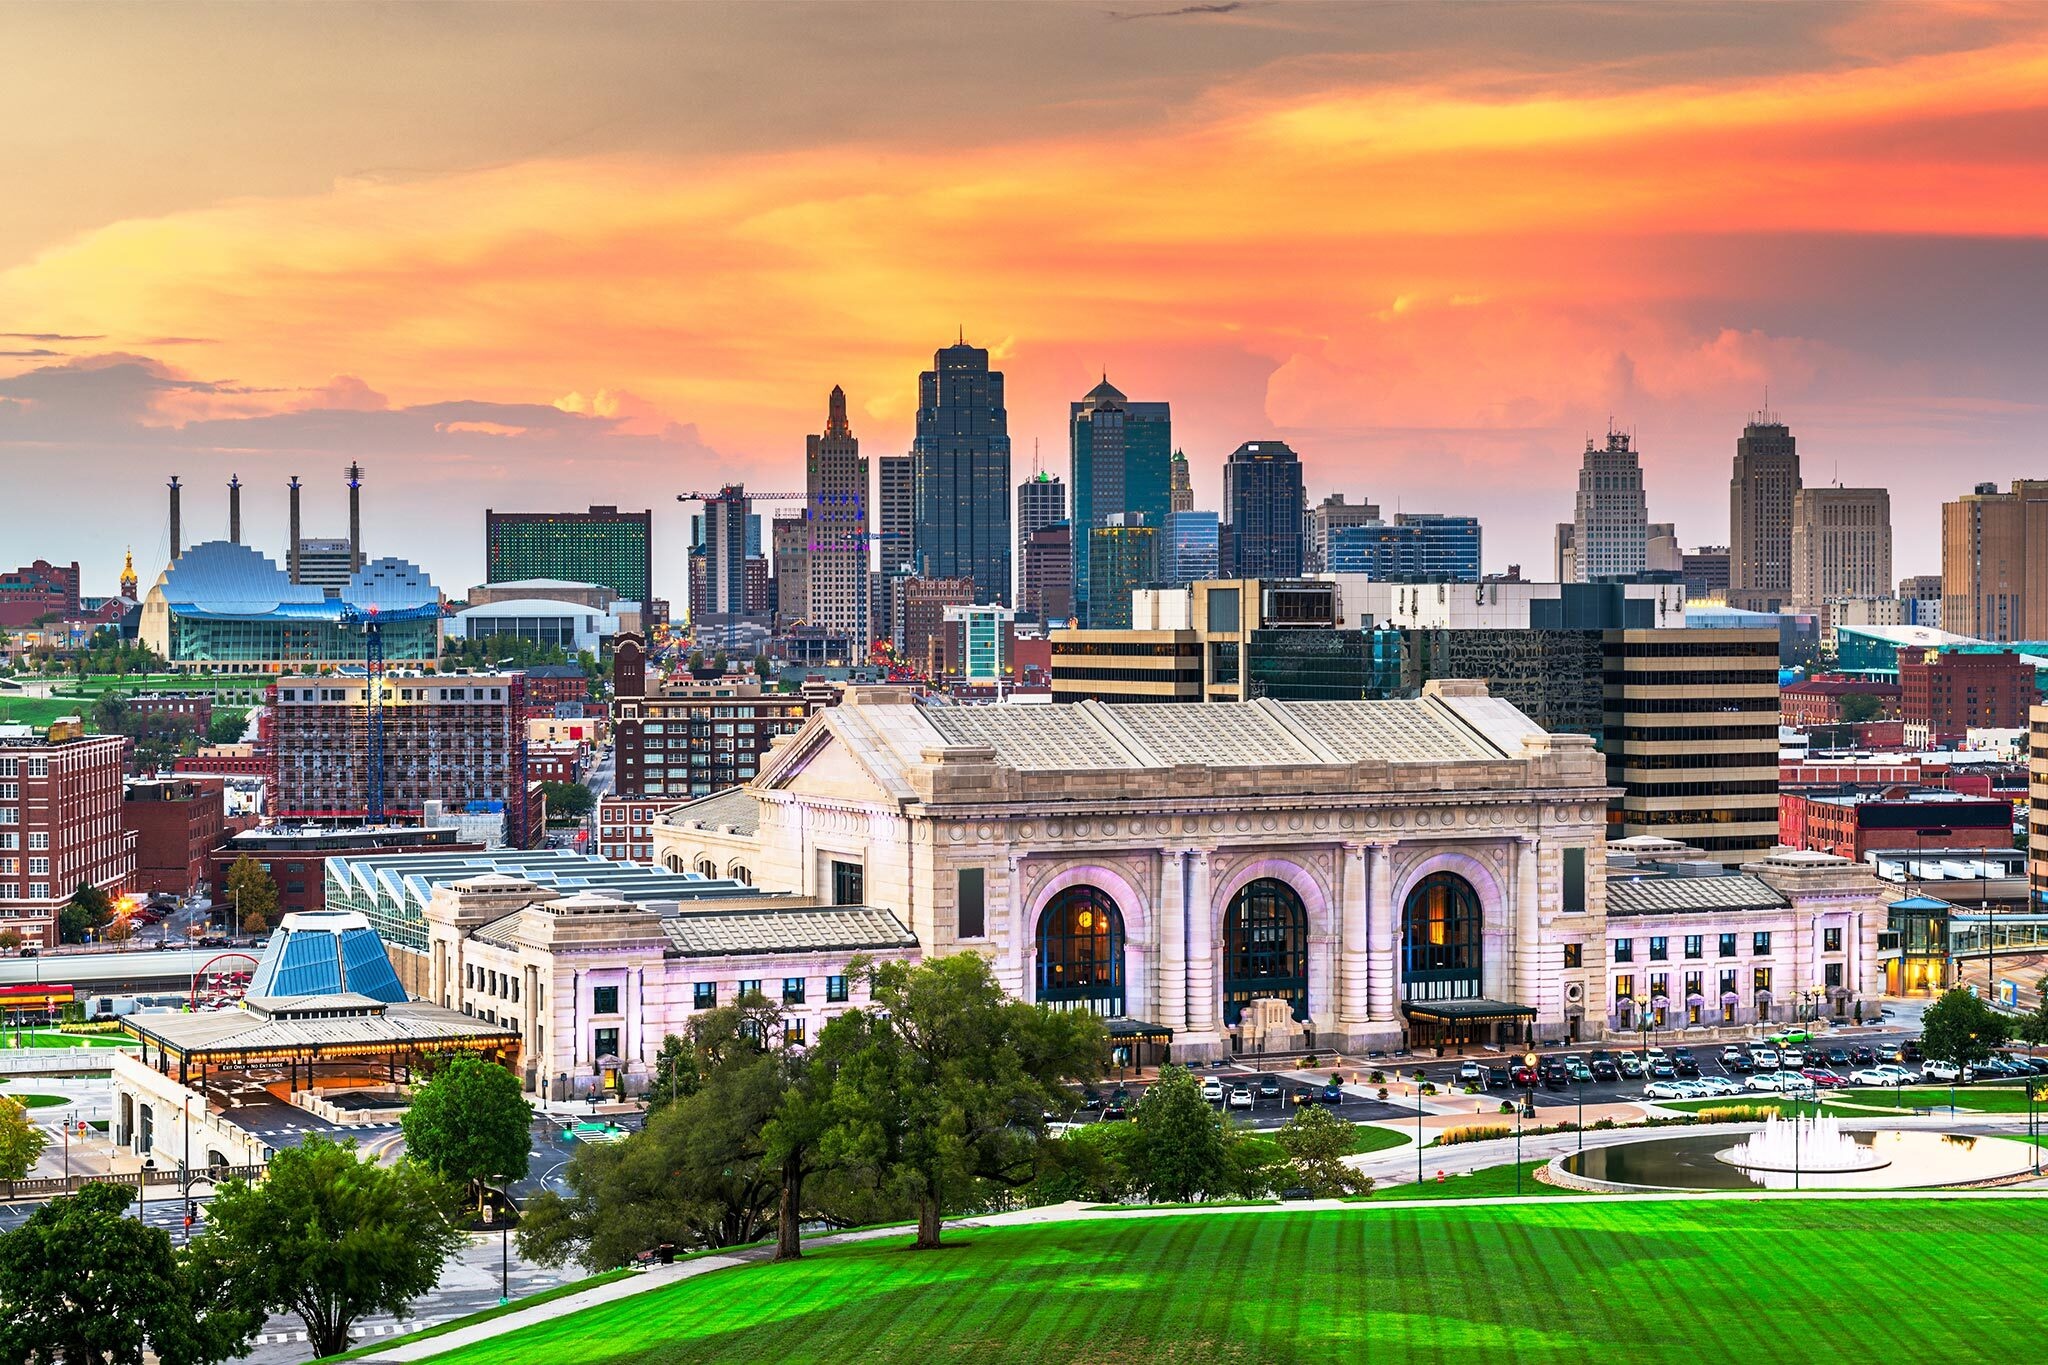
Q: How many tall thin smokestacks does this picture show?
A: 4